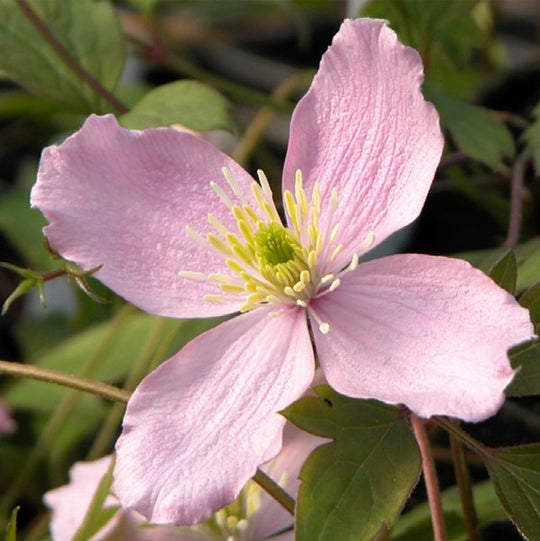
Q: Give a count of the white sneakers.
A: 0